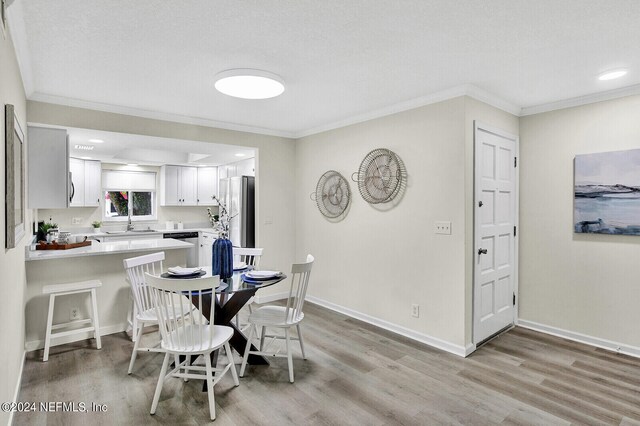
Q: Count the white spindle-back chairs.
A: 4